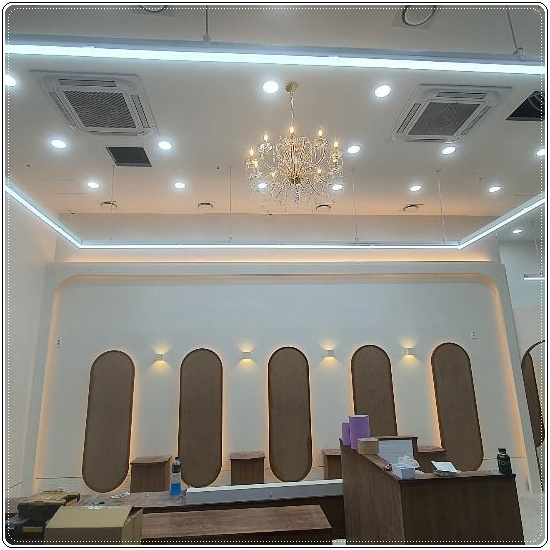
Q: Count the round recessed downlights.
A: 15